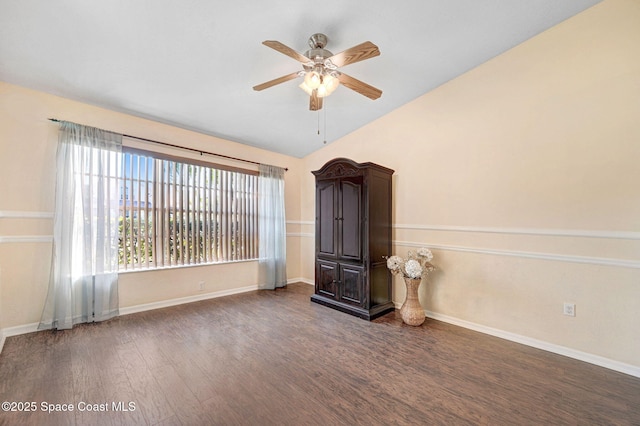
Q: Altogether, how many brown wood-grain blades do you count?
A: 5